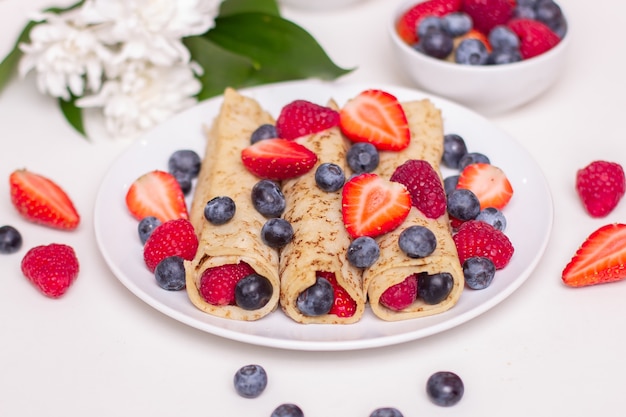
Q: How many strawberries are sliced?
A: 7